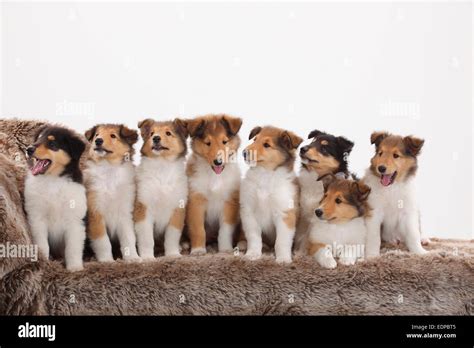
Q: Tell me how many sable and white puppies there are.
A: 6